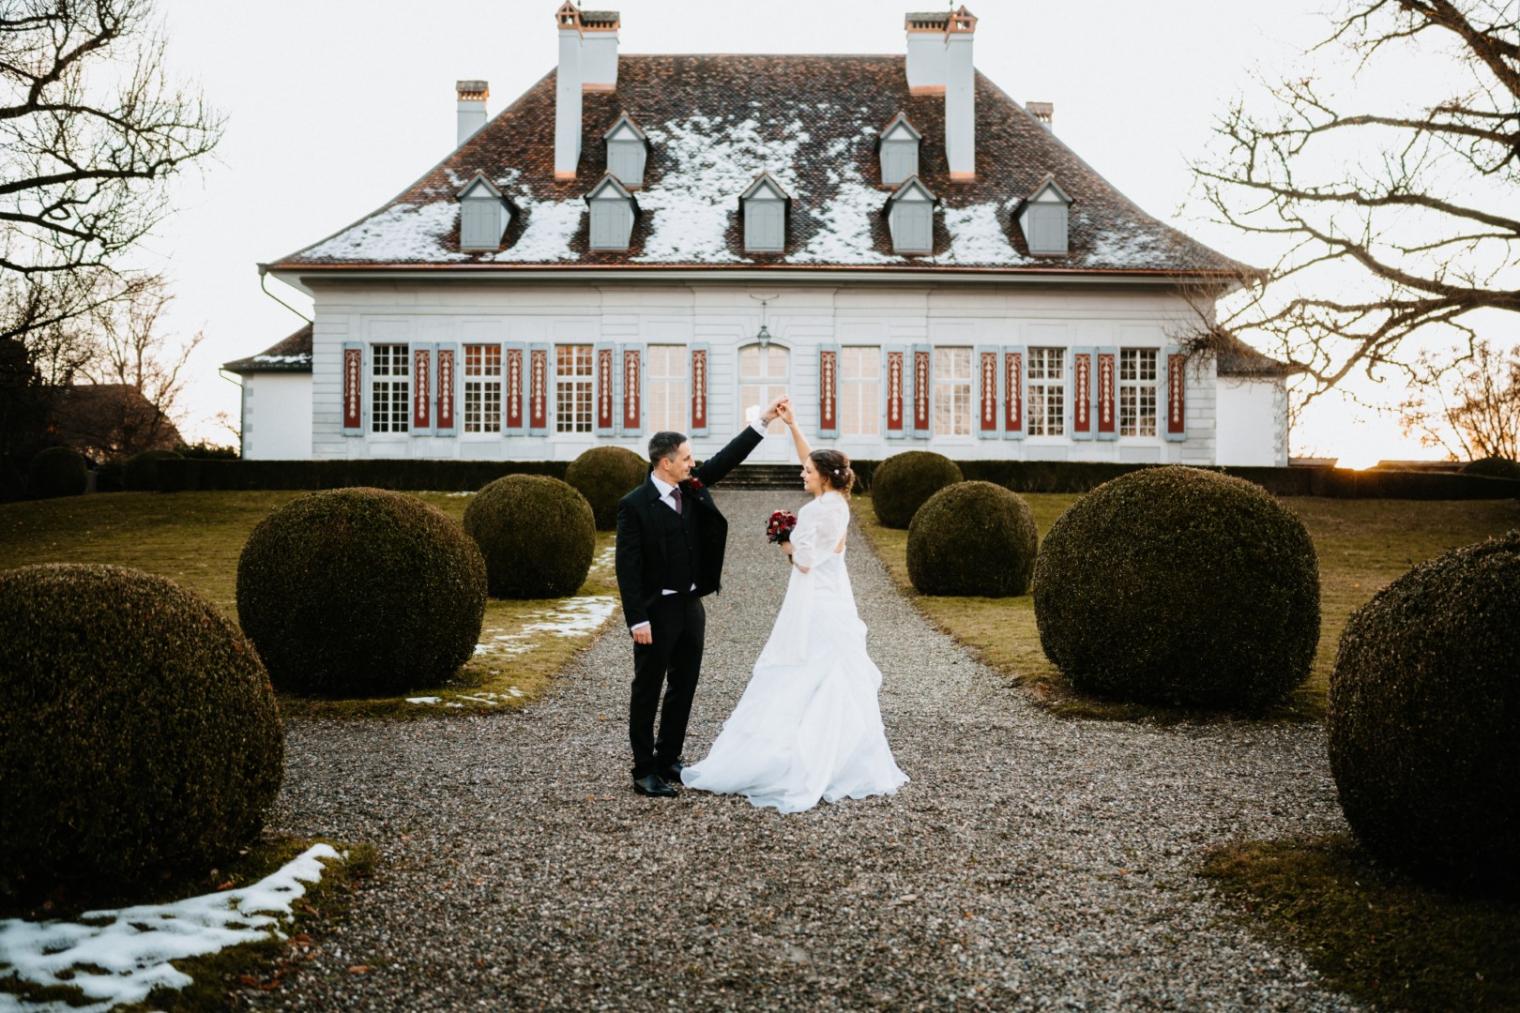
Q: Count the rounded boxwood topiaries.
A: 8